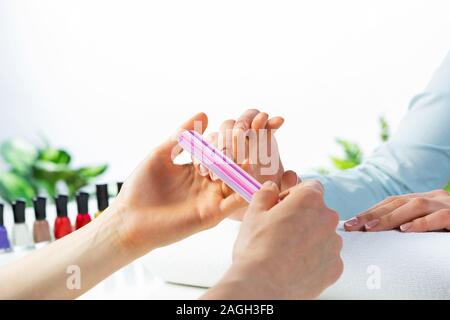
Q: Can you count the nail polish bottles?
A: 7